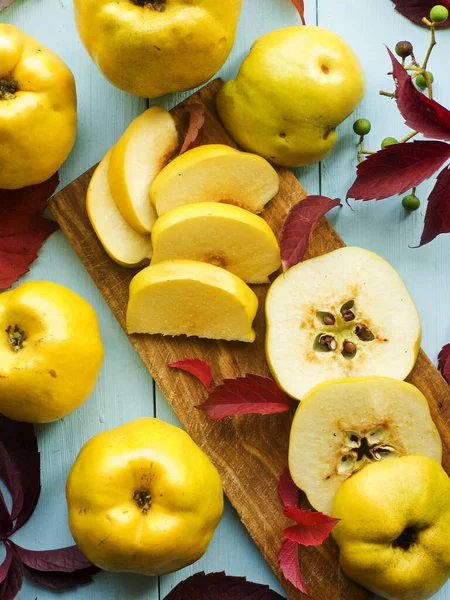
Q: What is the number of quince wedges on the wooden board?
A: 5